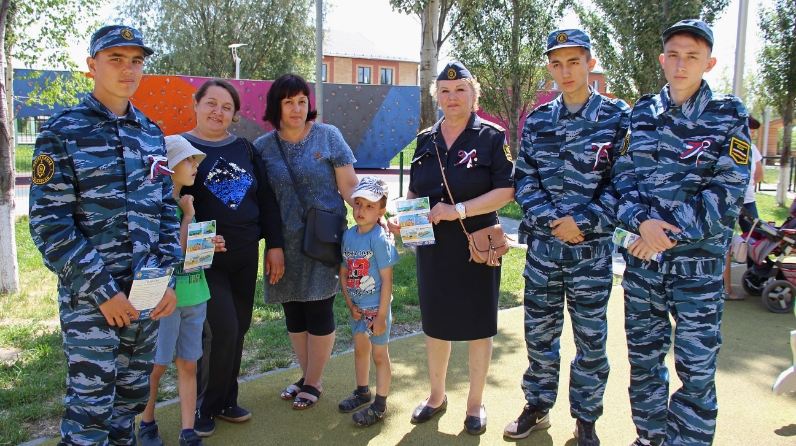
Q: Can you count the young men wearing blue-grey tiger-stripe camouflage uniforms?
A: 3